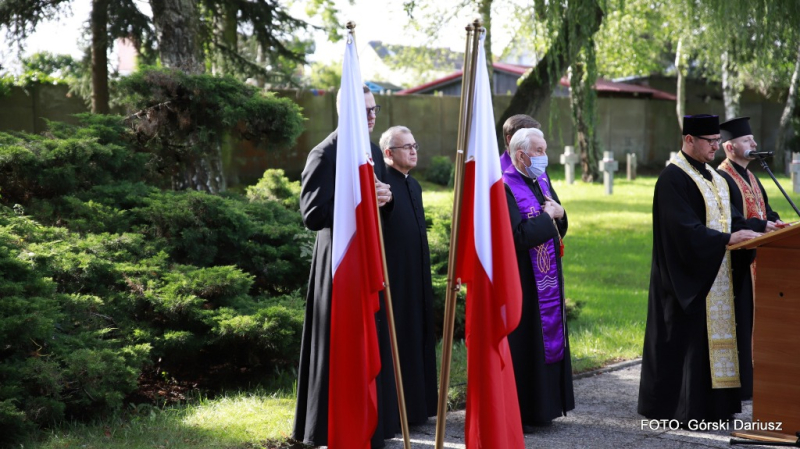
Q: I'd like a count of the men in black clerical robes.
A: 6